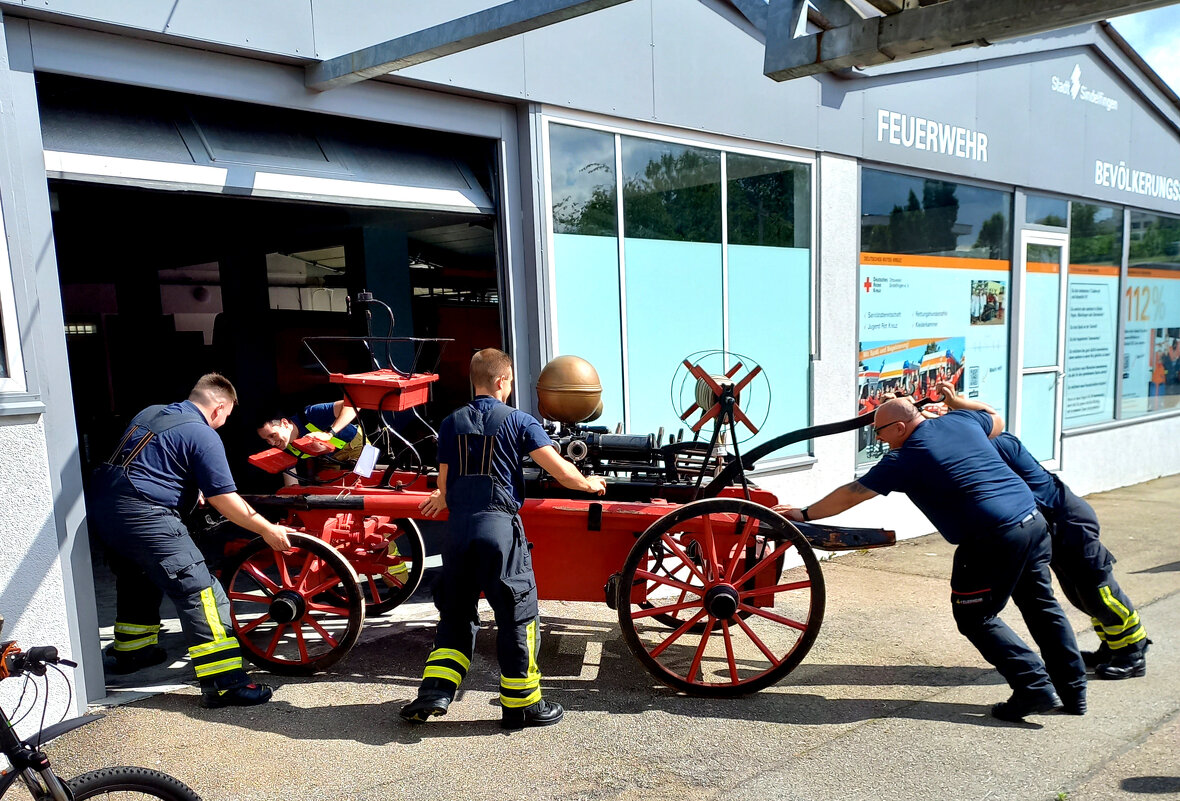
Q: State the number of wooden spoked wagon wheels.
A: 4